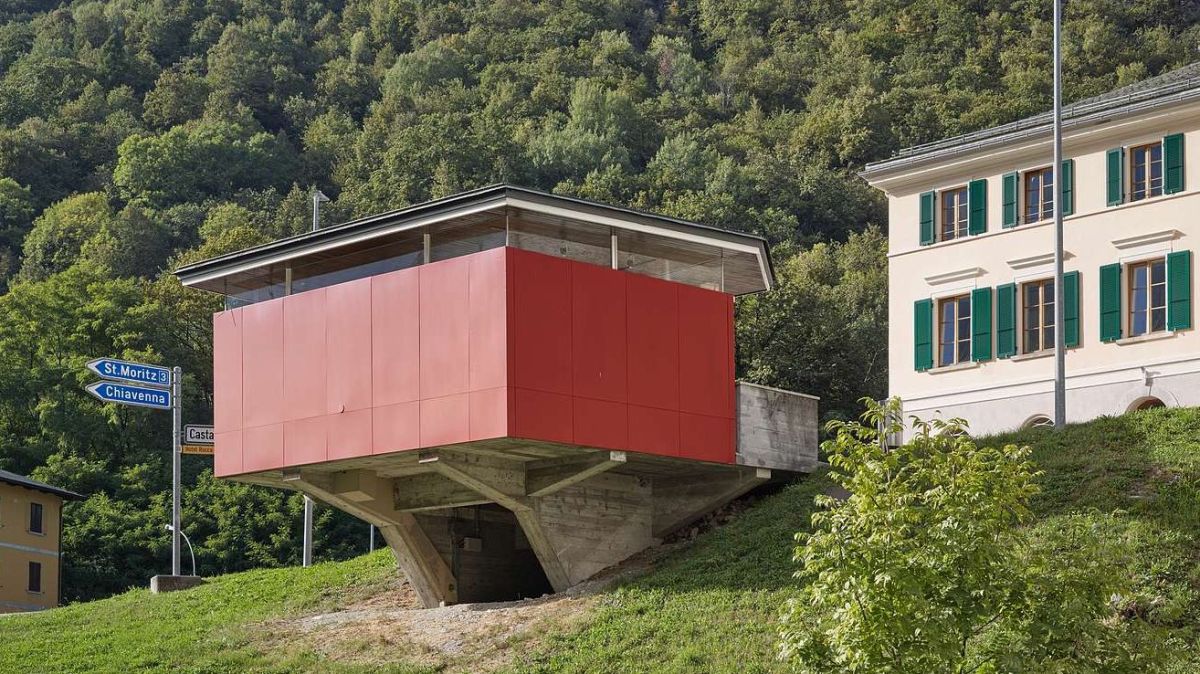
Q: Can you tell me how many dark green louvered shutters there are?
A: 12